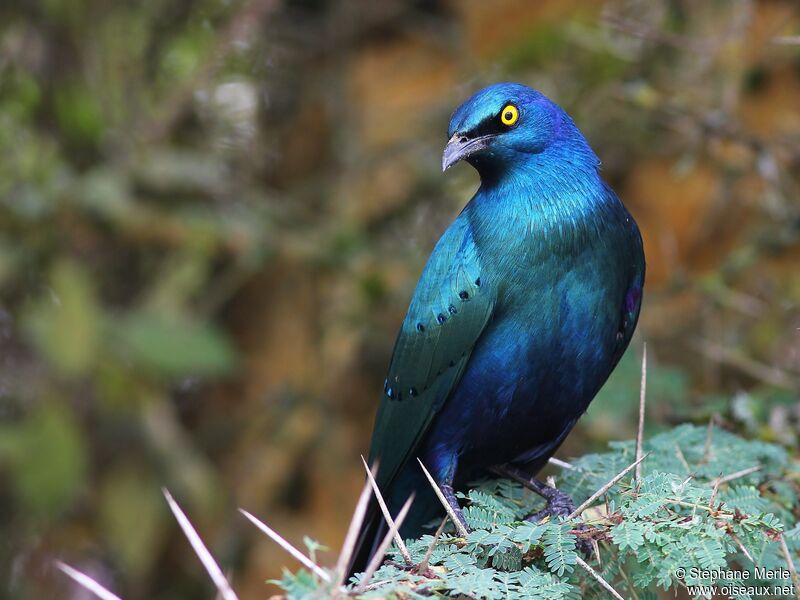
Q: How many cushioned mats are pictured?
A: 0